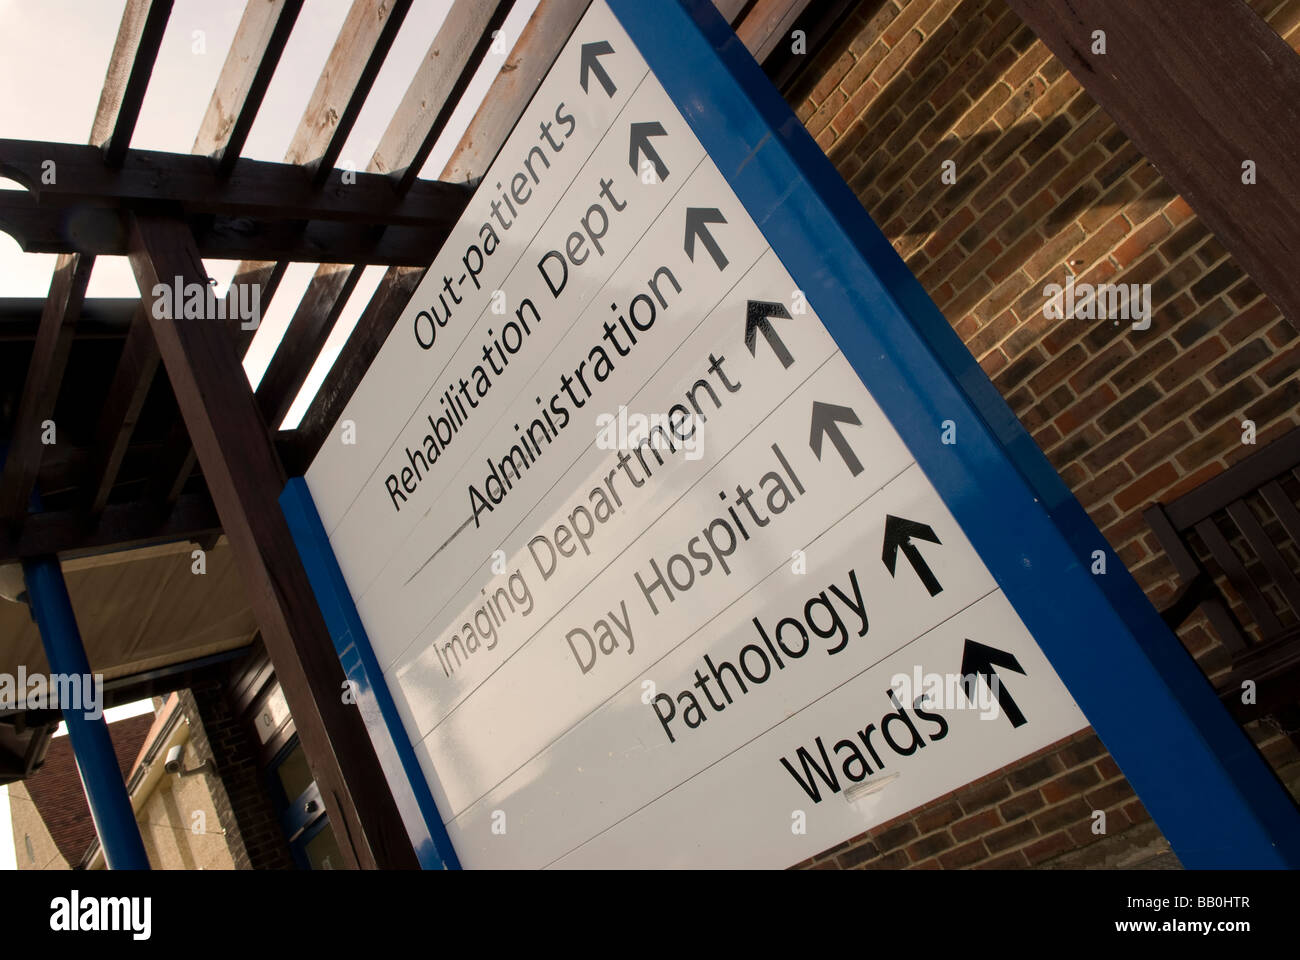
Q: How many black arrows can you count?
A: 7